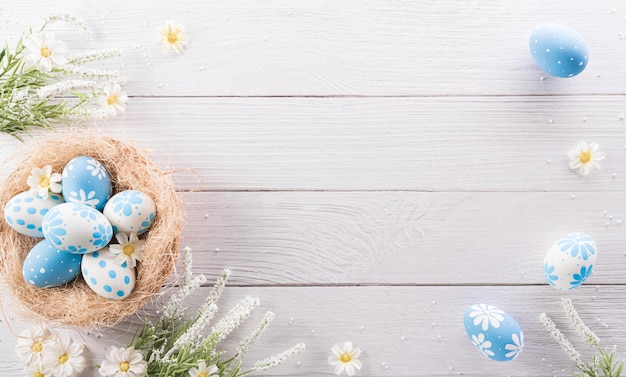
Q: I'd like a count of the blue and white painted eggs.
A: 9